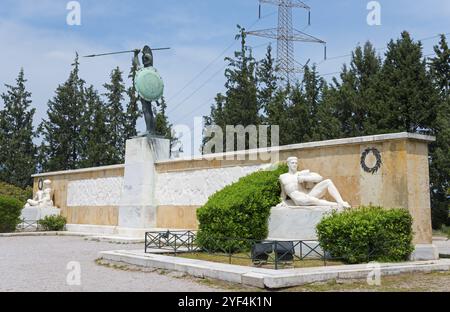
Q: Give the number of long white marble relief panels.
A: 2